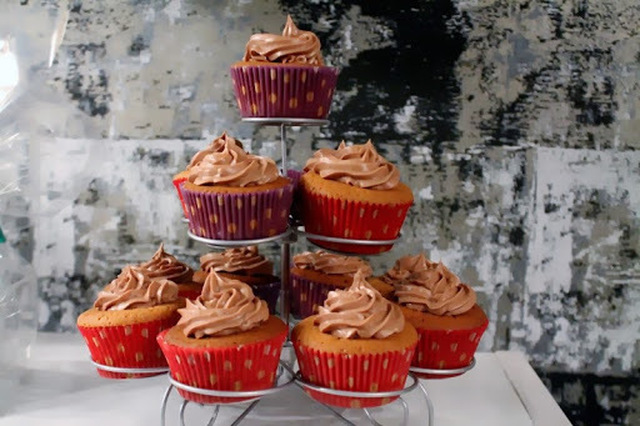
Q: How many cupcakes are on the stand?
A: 13